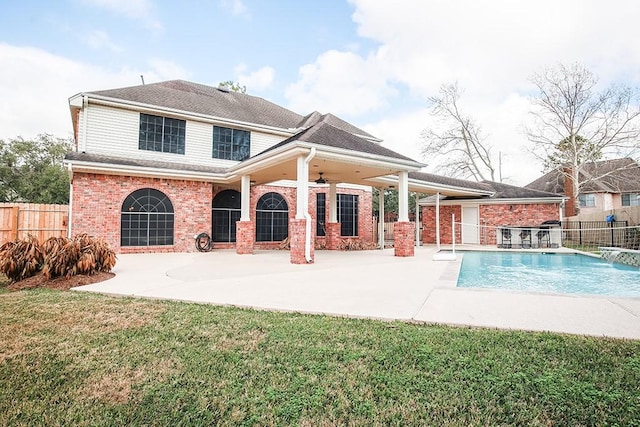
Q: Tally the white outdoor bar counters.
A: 1